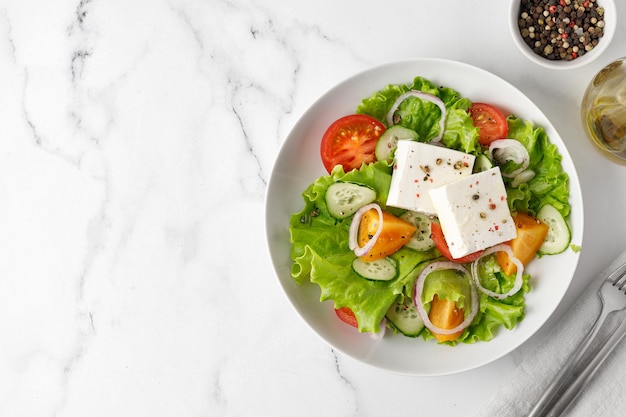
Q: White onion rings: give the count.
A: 5